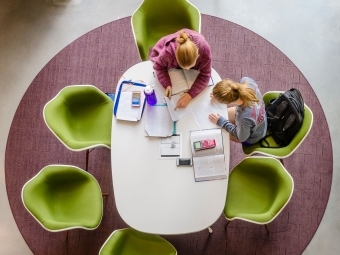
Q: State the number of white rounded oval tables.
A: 1